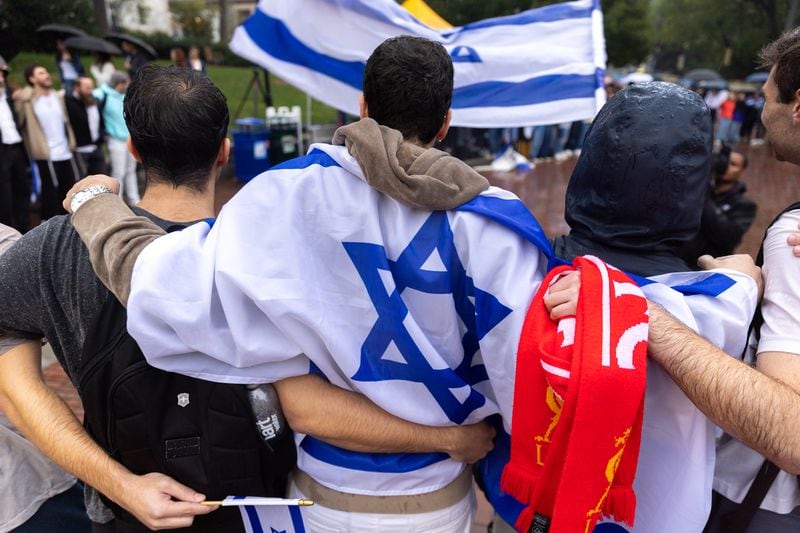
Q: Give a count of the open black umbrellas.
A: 3